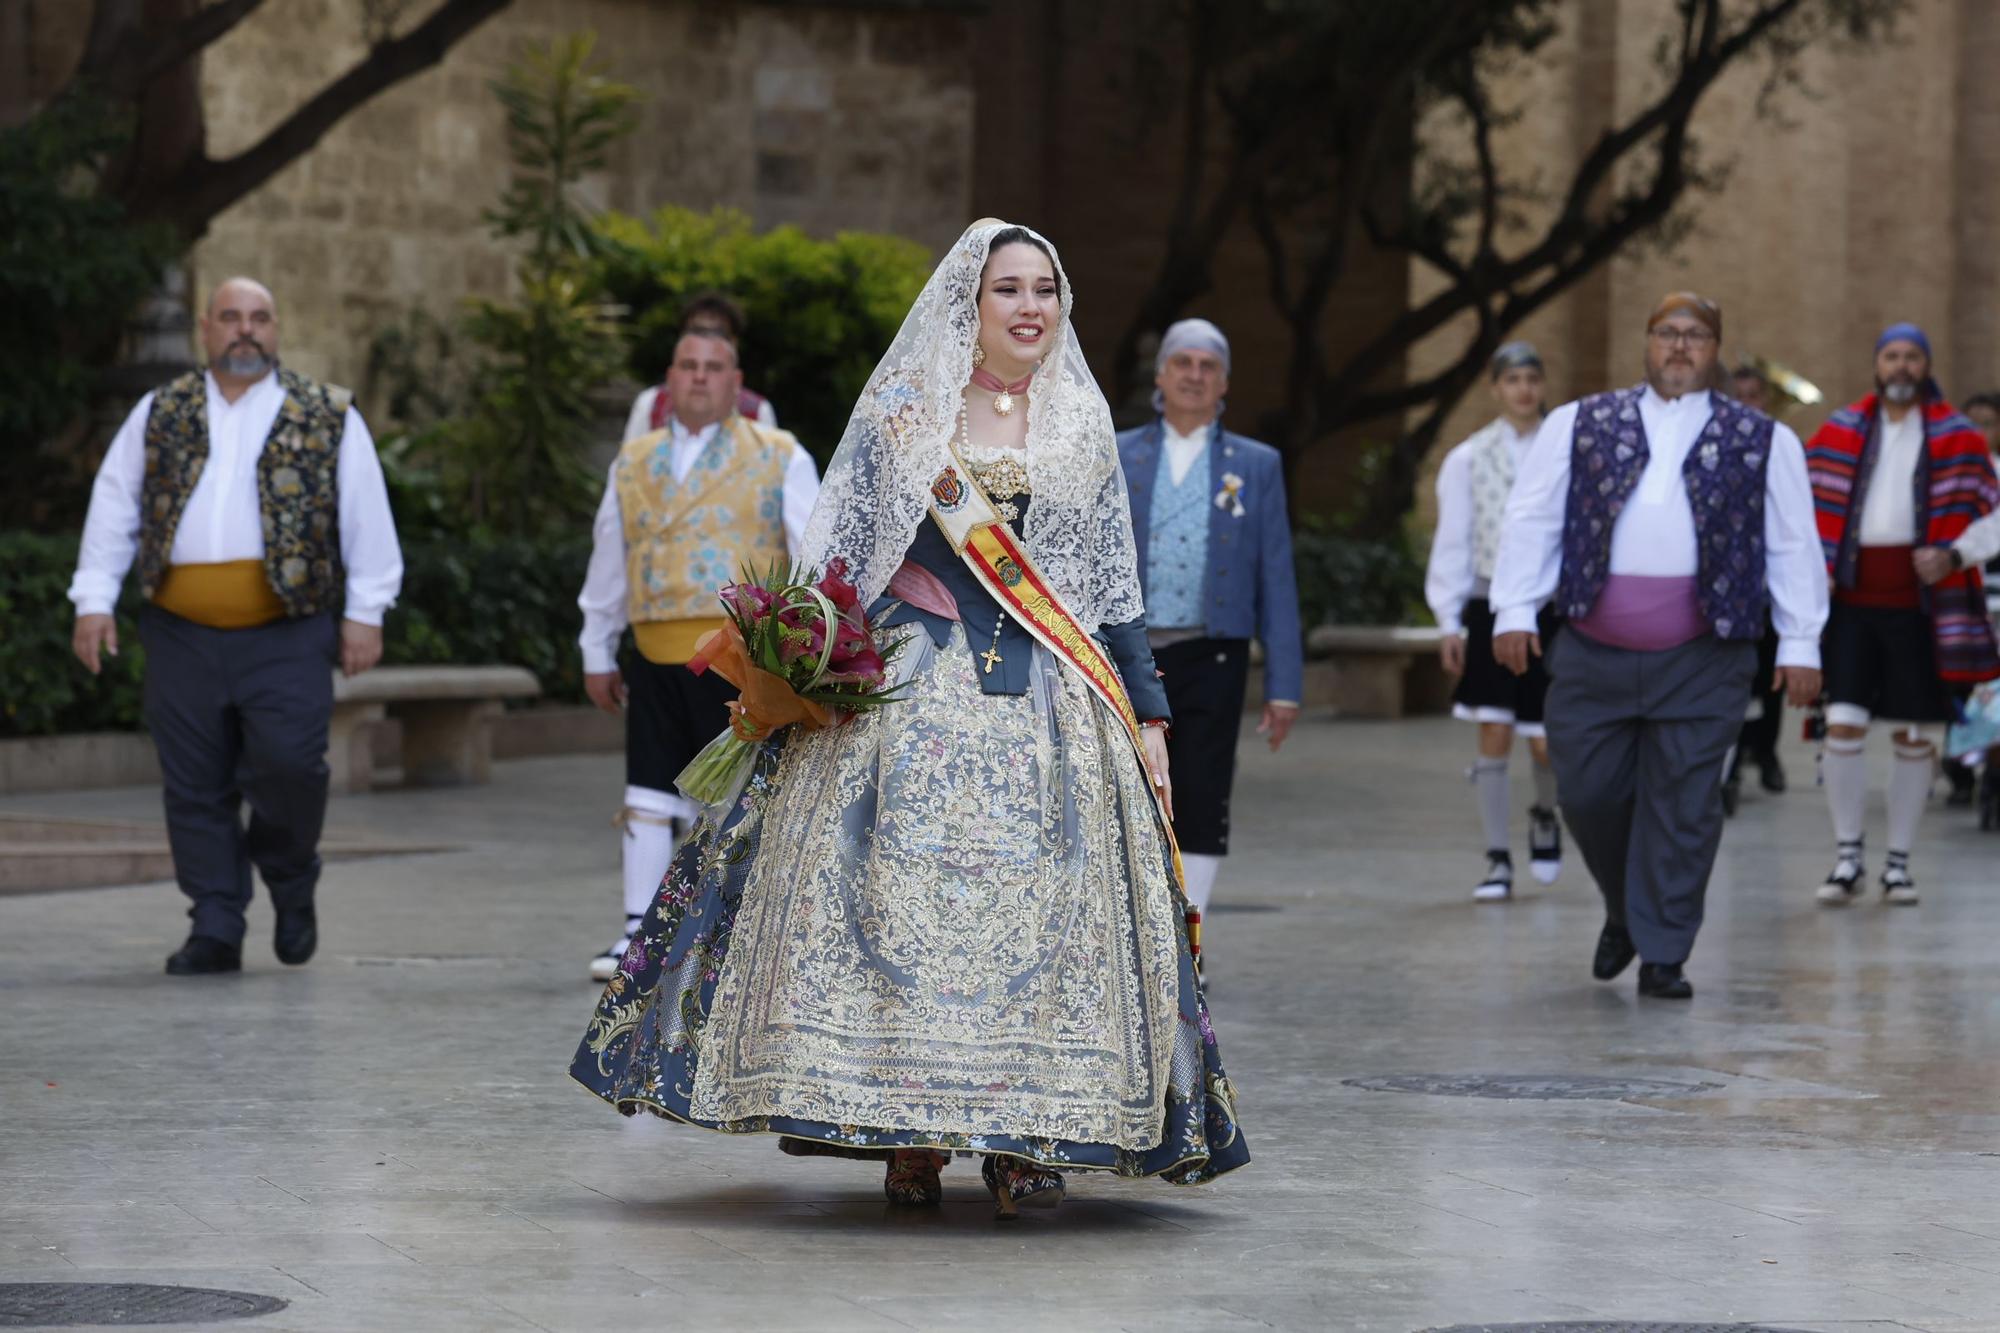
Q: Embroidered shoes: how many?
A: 2